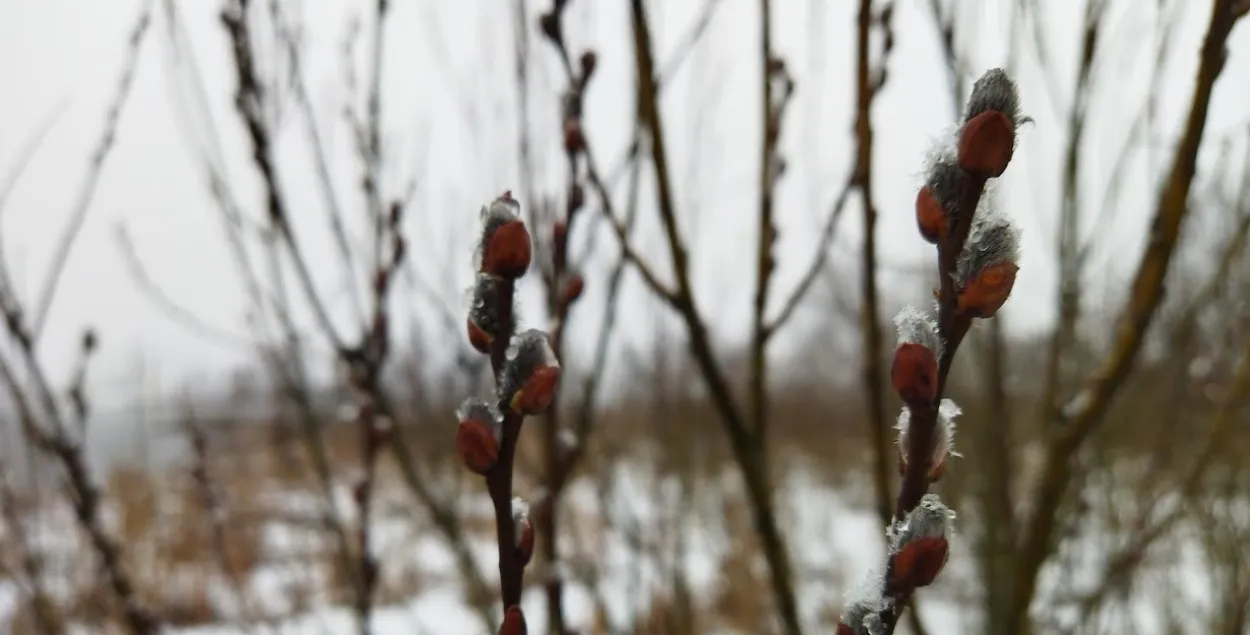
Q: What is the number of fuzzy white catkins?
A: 12